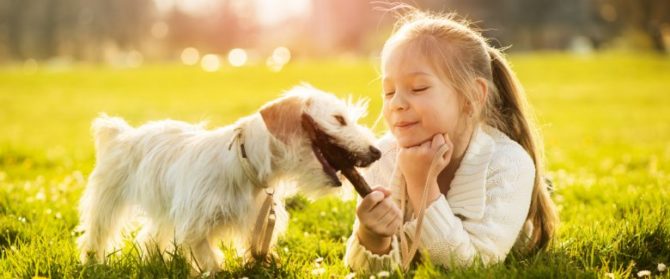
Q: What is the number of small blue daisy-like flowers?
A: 0